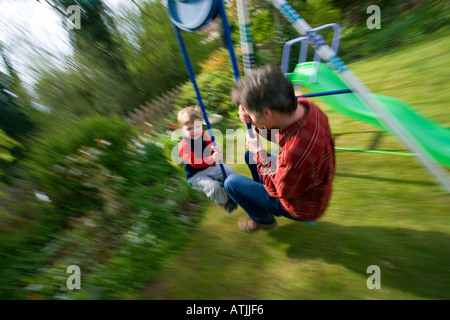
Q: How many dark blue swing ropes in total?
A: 2